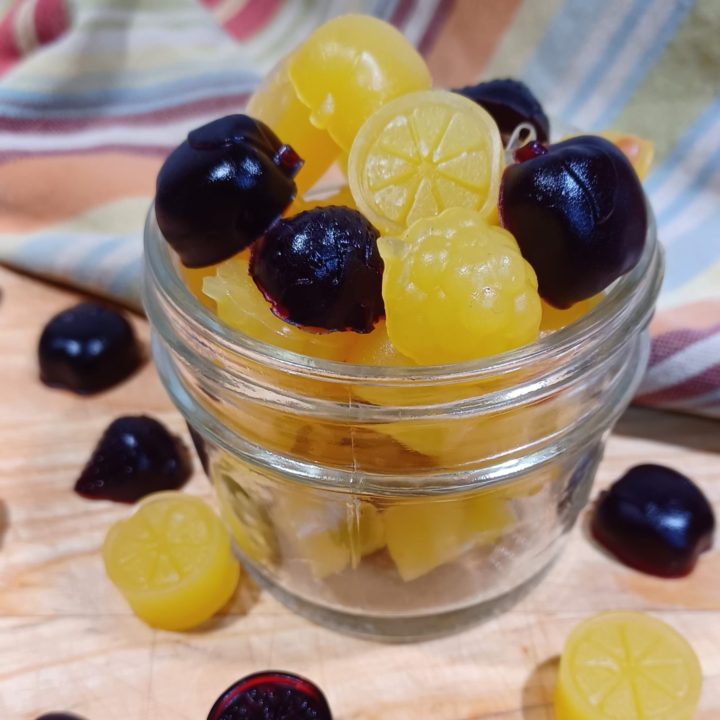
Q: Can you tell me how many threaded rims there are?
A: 1